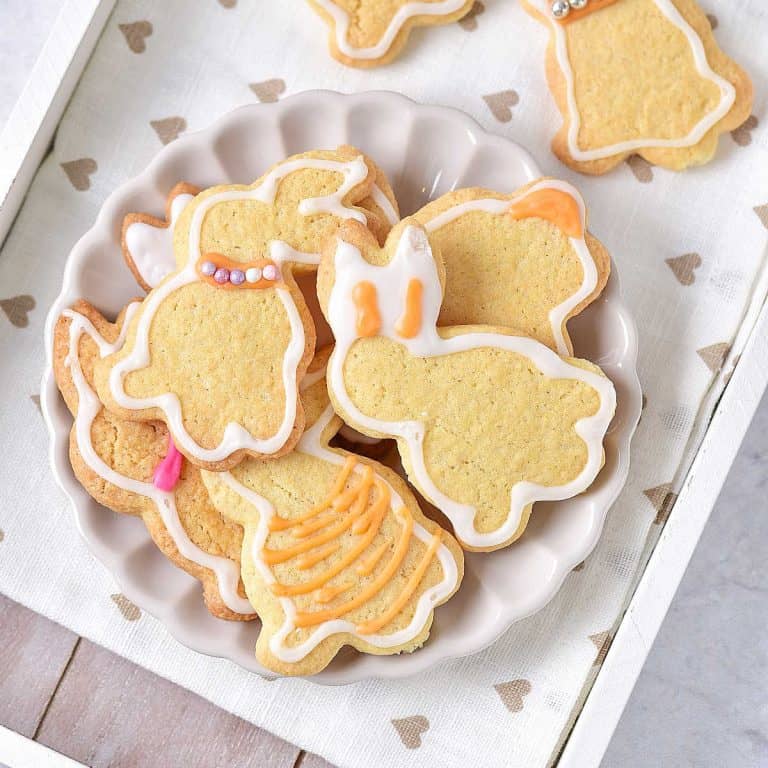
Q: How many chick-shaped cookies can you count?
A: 0